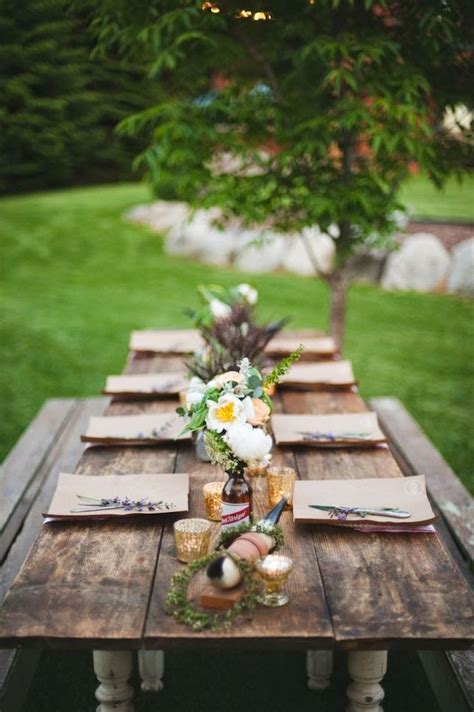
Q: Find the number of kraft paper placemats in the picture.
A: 8